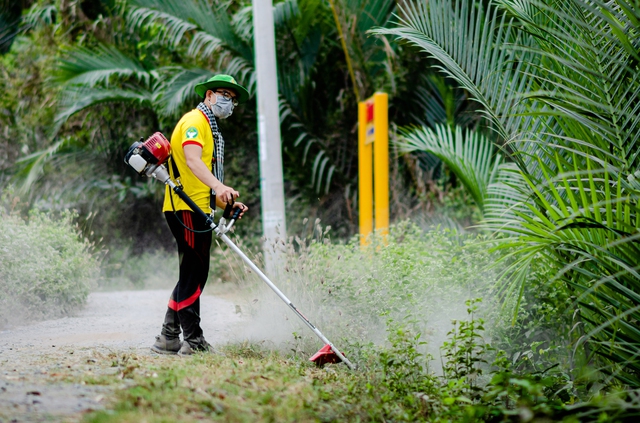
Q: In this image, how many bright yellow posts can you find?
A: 2